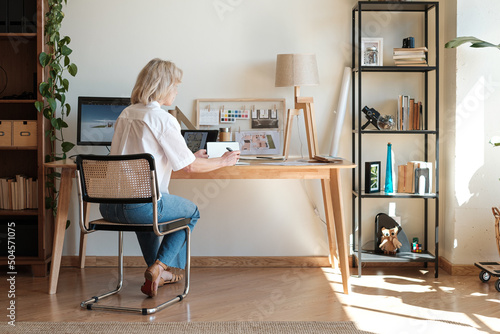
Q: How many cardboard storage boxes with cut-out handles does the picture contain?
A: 2